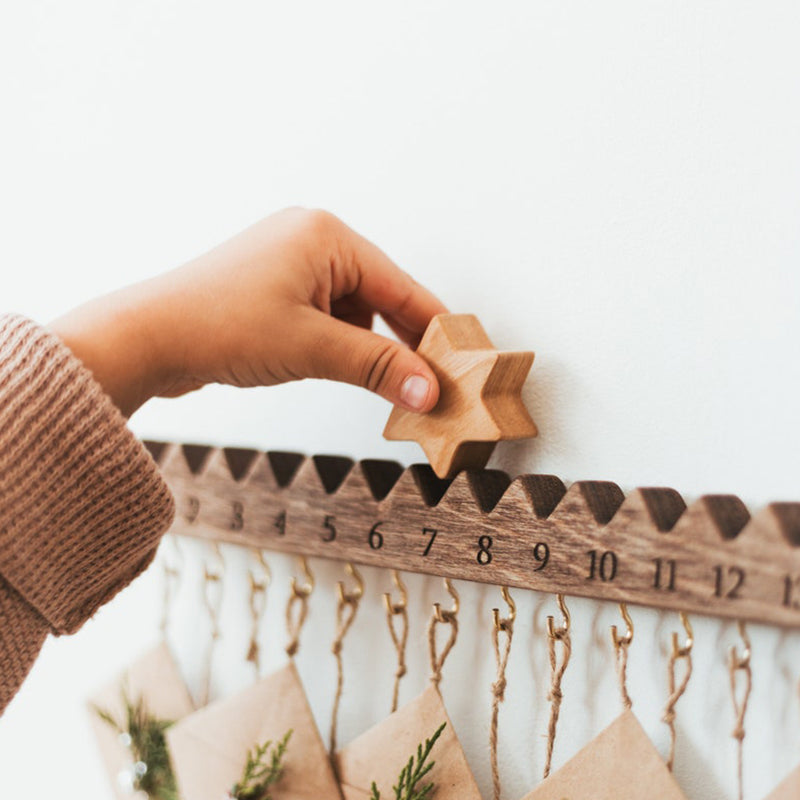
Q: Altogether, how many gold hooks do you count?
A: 12